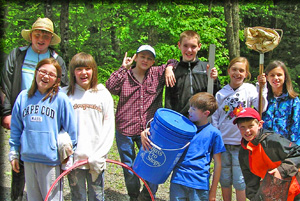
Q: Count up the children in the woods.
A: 9